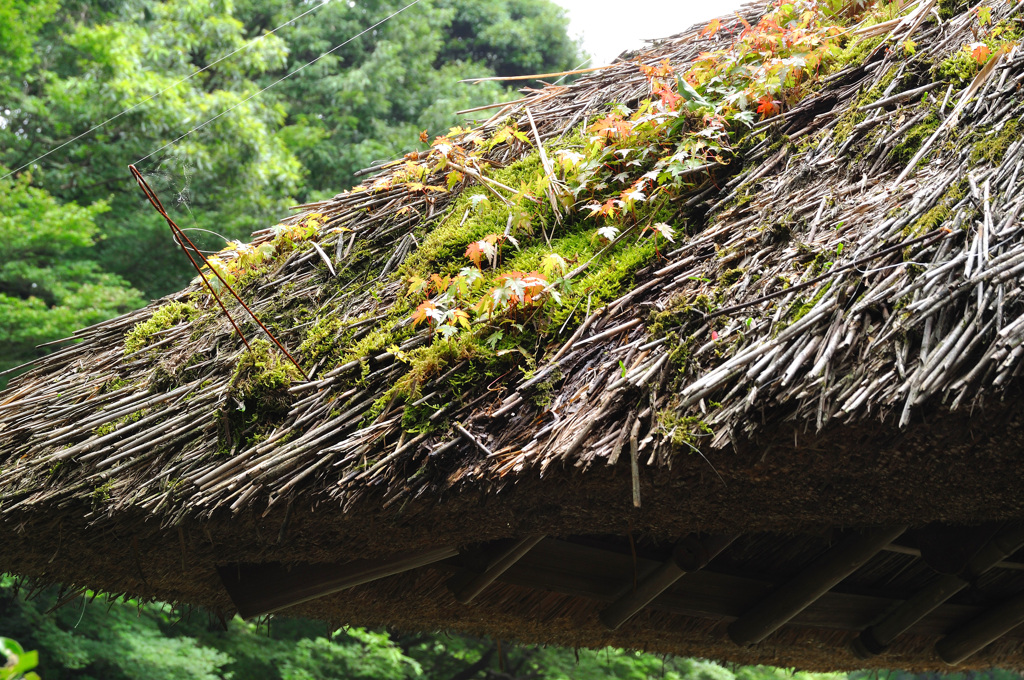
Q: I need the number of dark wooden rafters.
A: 6